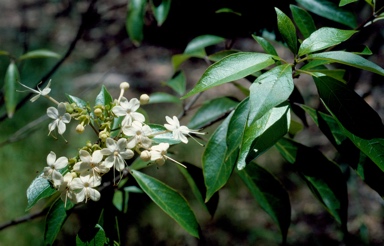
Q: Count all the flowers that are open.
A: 11